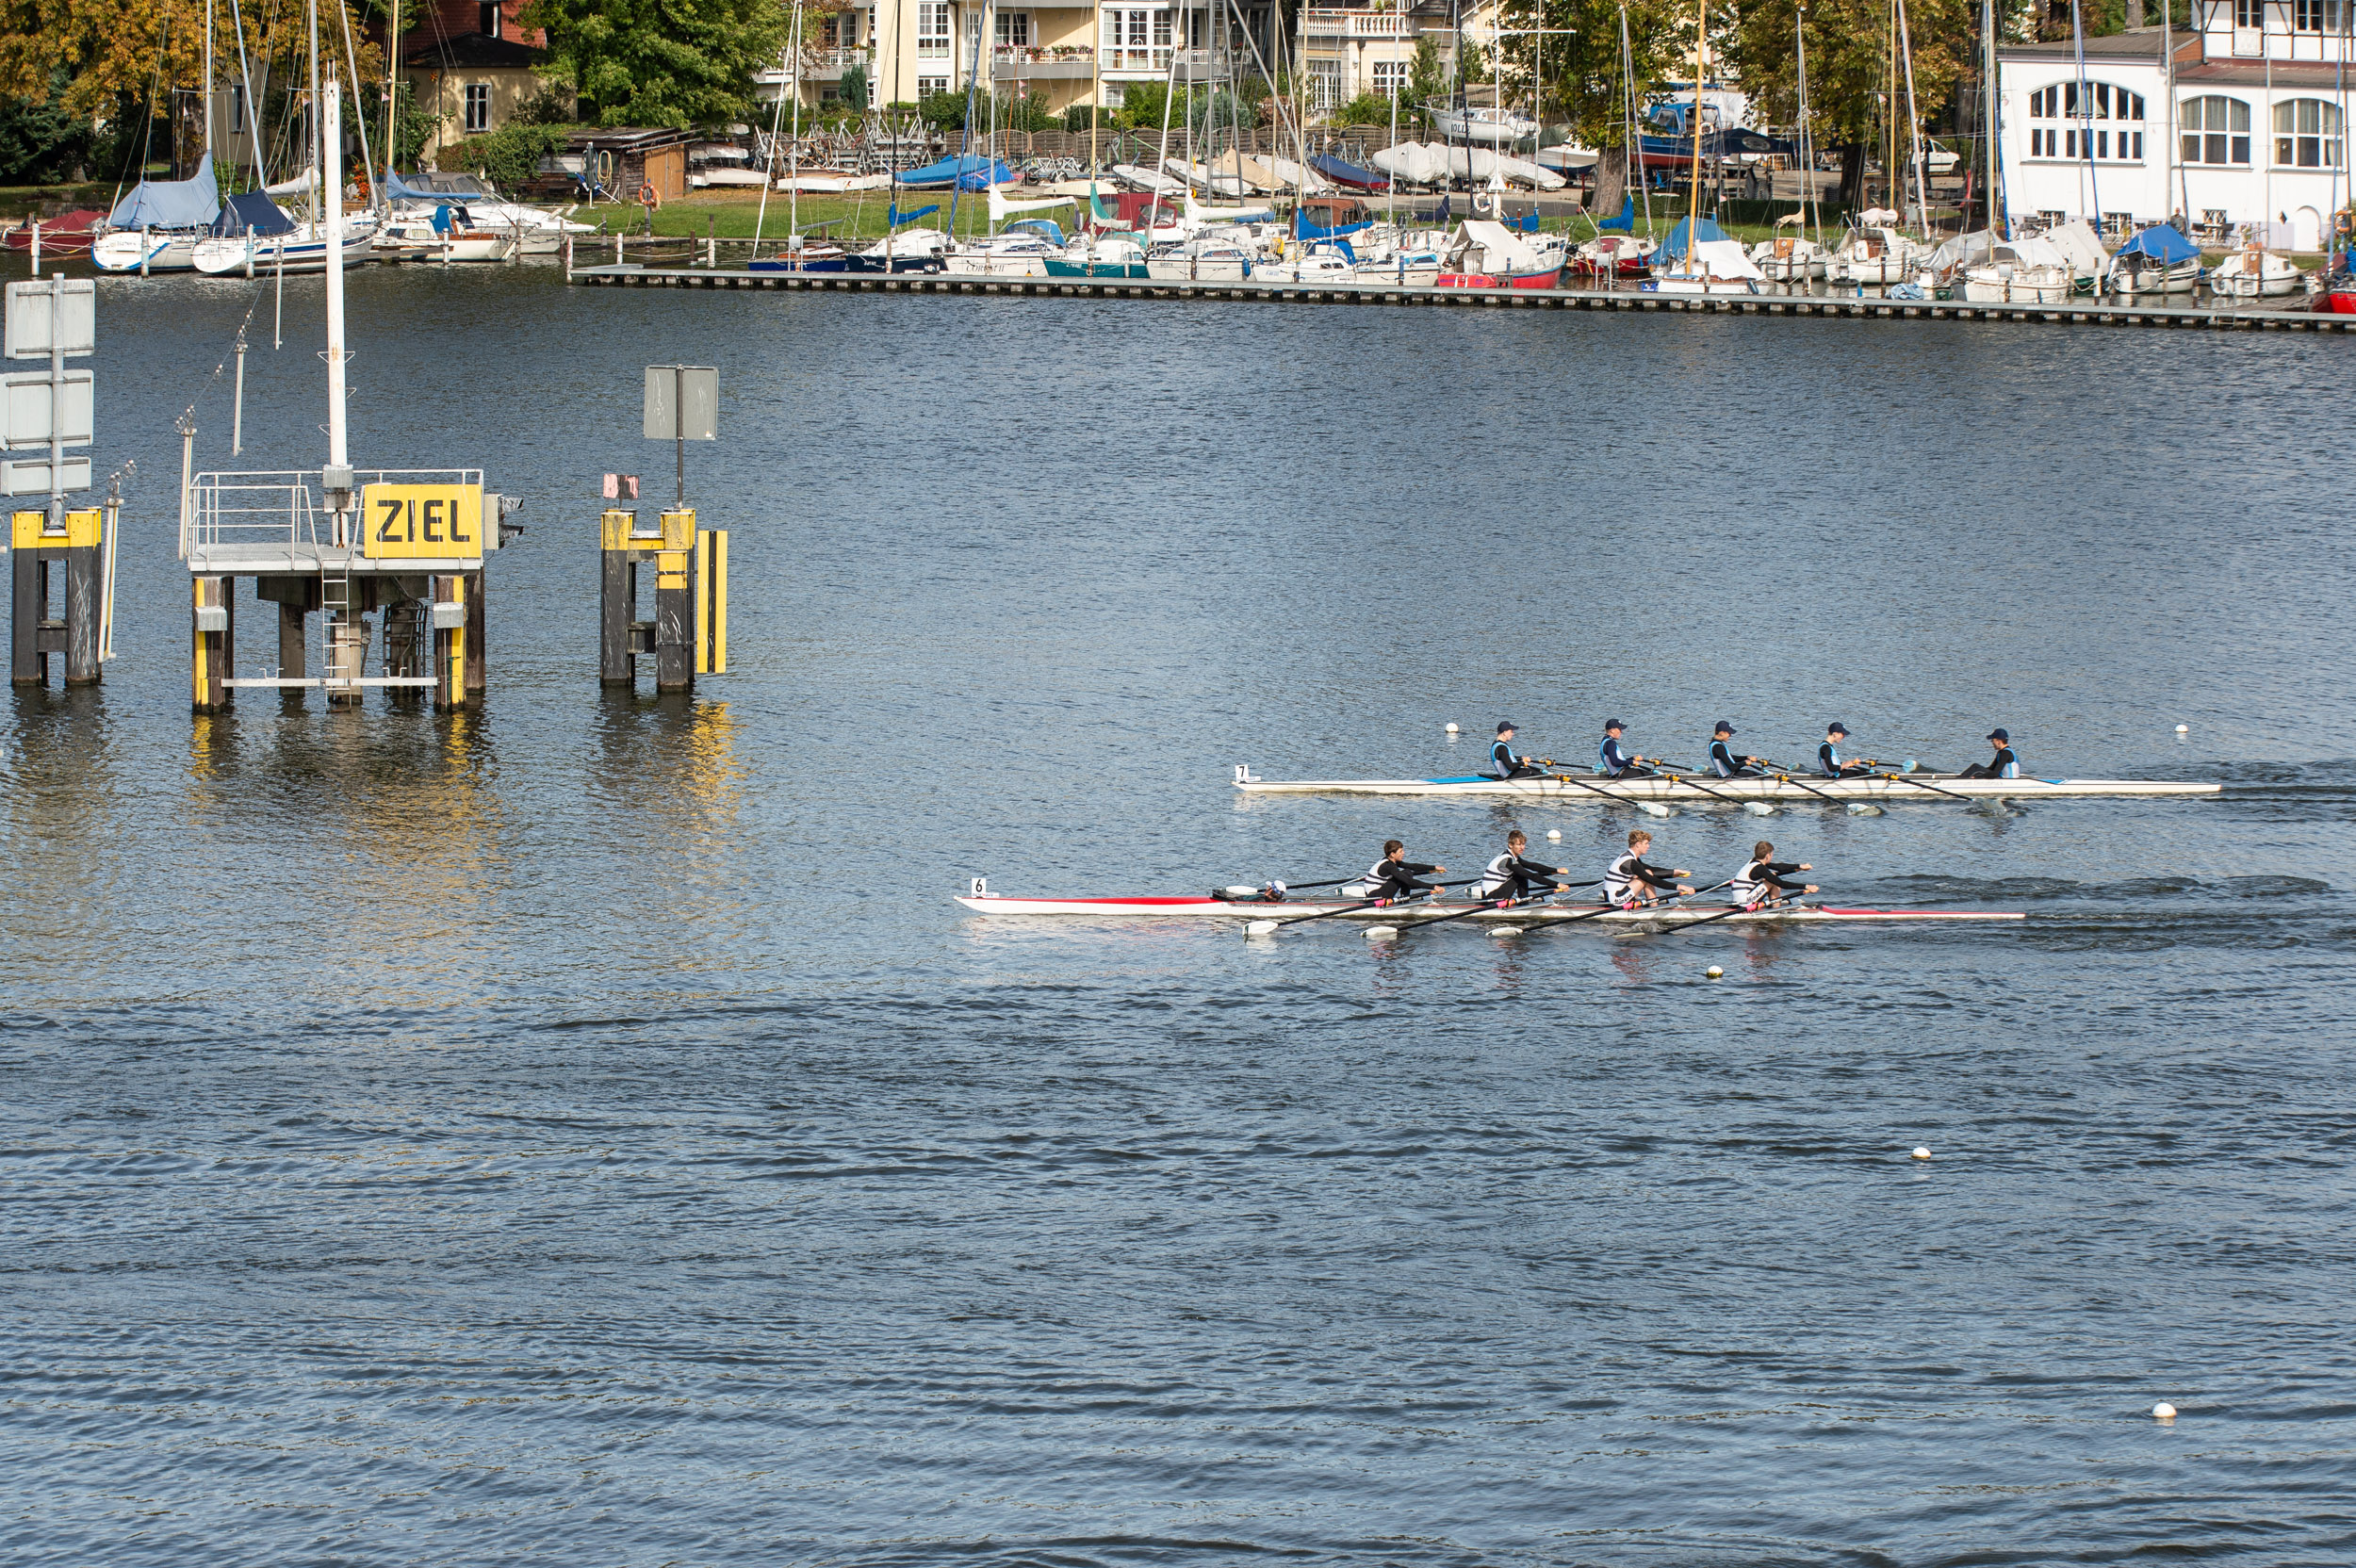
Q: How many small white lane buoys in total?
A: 6